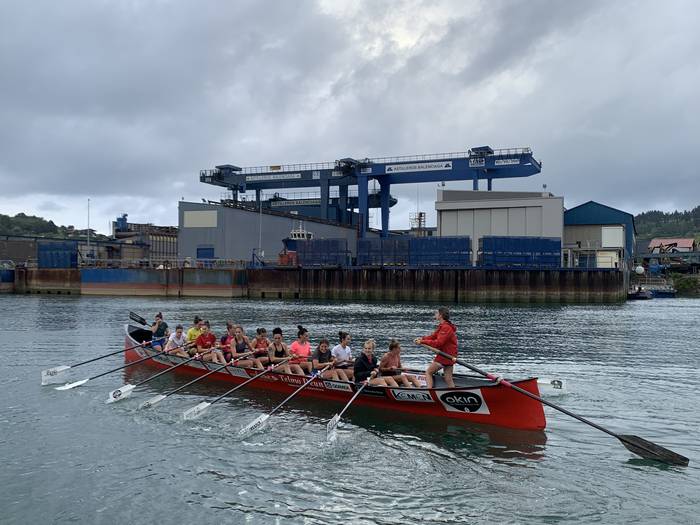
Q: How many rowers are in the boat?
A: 13